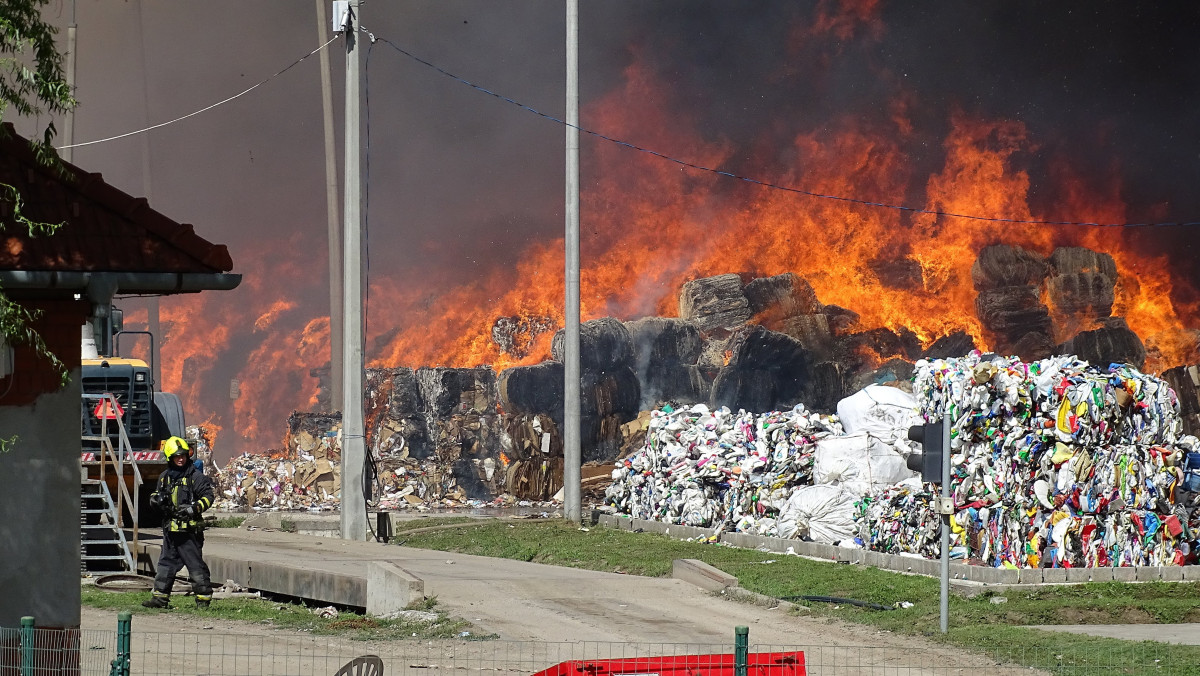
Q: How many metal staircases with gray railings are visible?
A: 1